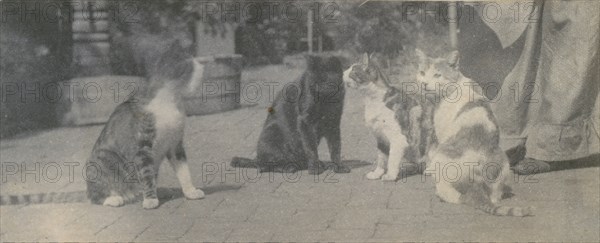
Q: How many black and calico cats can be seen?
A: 3